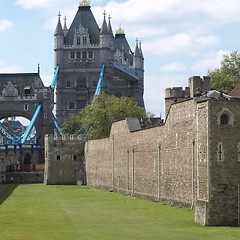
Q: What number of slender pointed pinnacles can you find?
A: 6